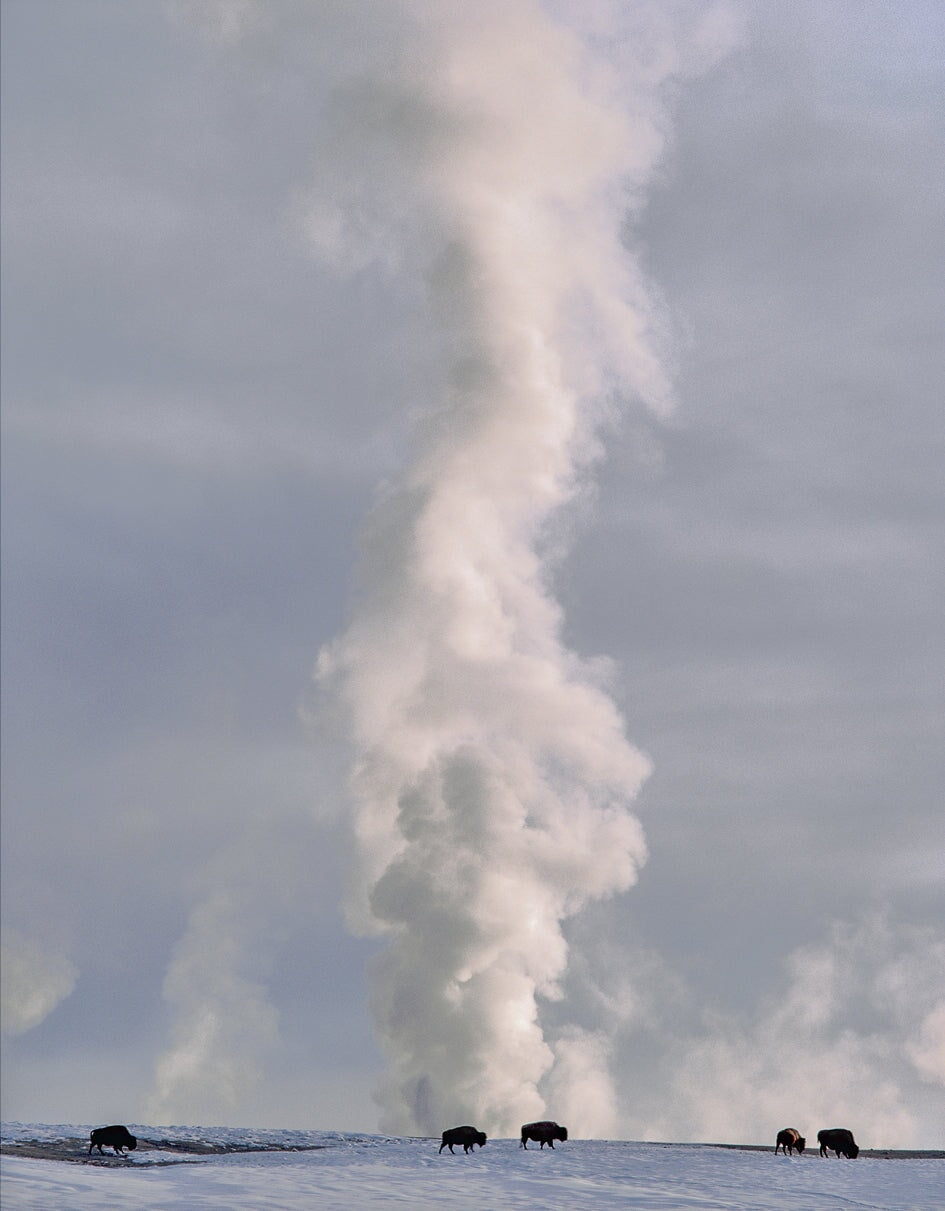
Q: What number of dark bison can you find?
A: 5